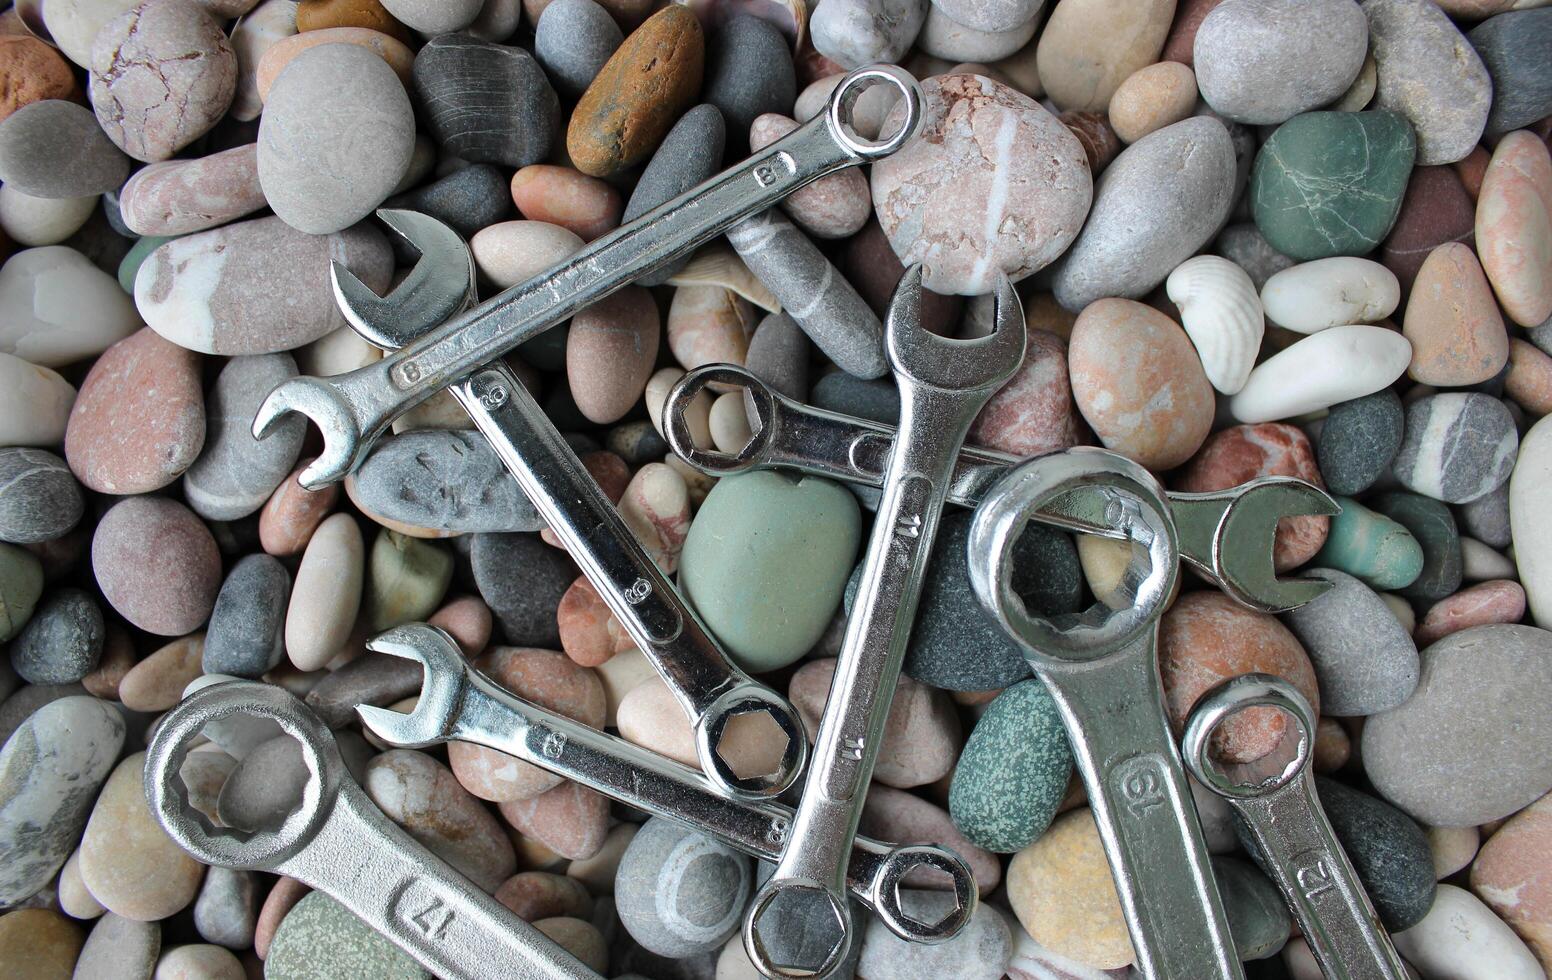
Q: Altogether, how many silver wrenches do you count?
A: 8